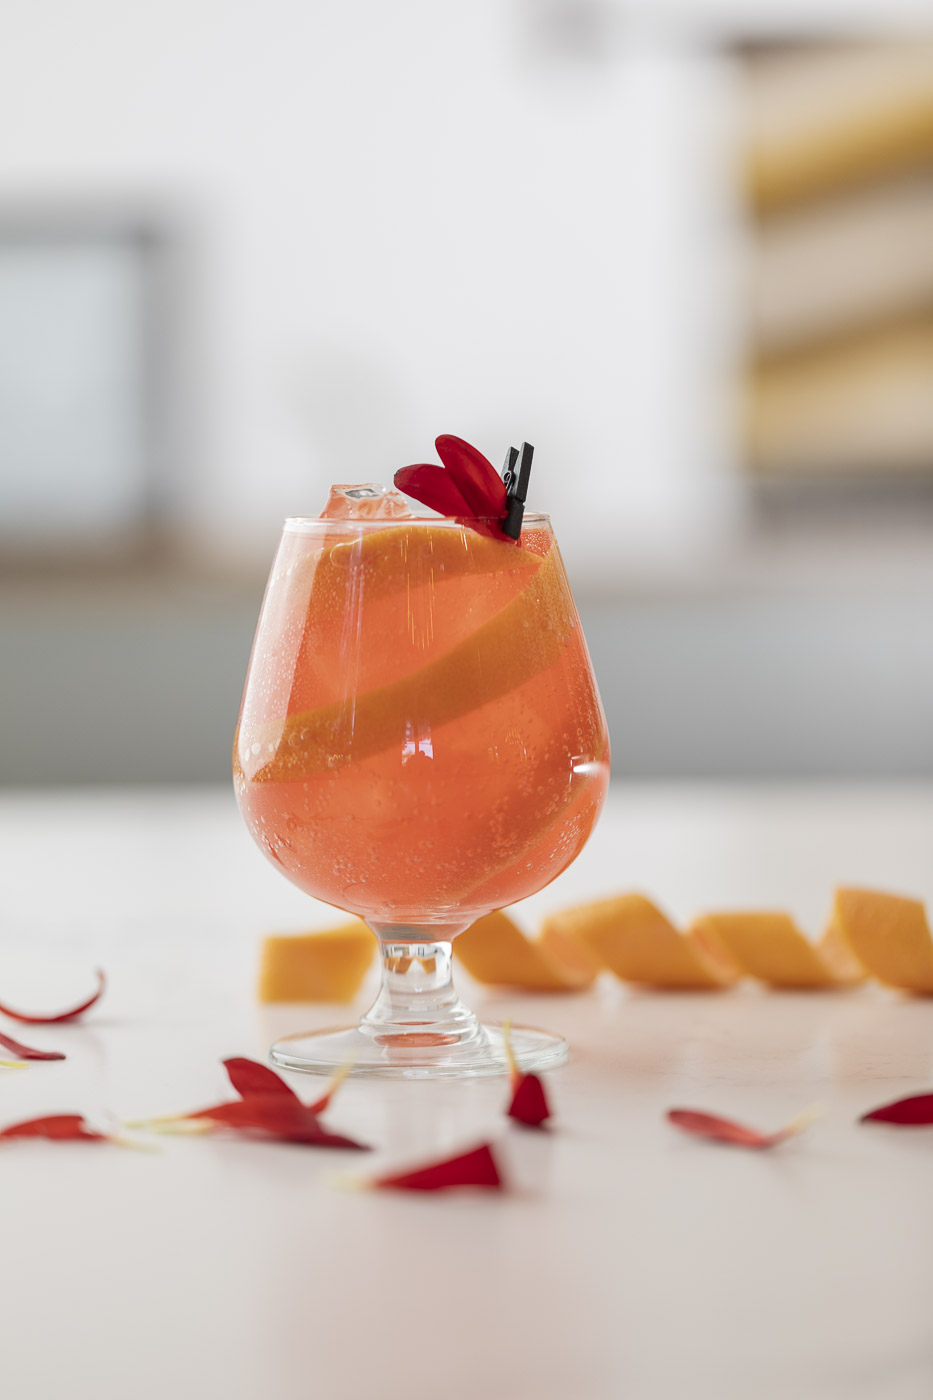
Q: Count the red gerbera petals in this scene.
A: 12